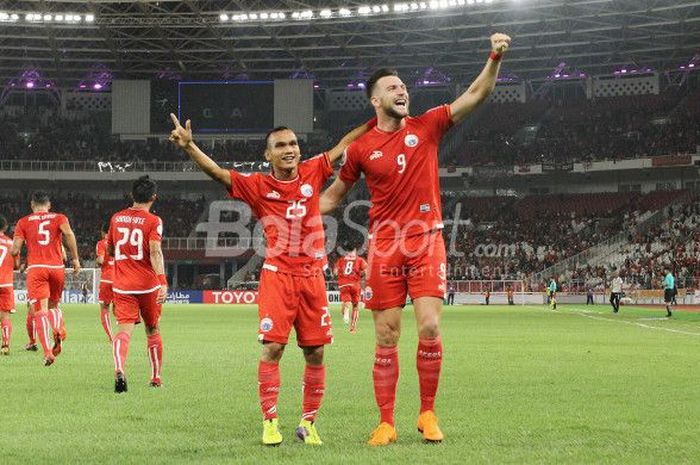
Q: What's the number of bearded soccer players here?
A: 1